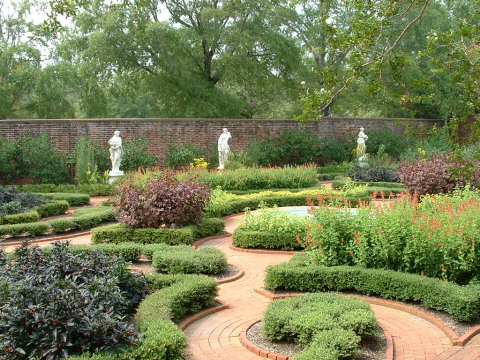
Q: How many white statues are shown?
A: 3